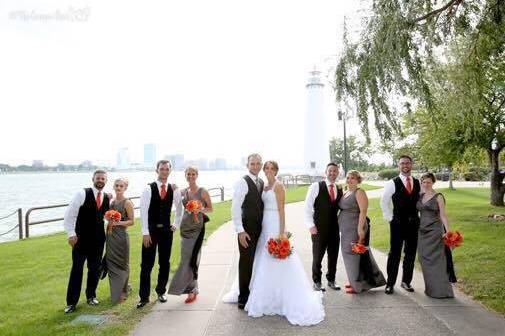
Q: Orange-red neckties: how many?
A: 4